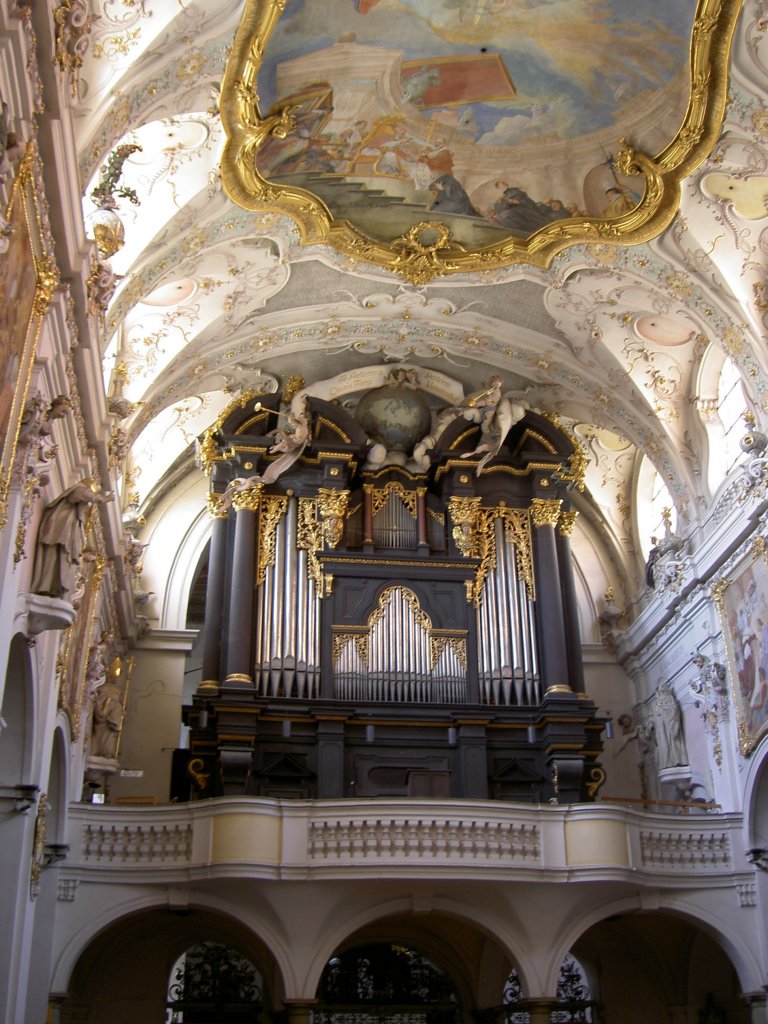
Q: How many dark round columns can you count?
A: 4